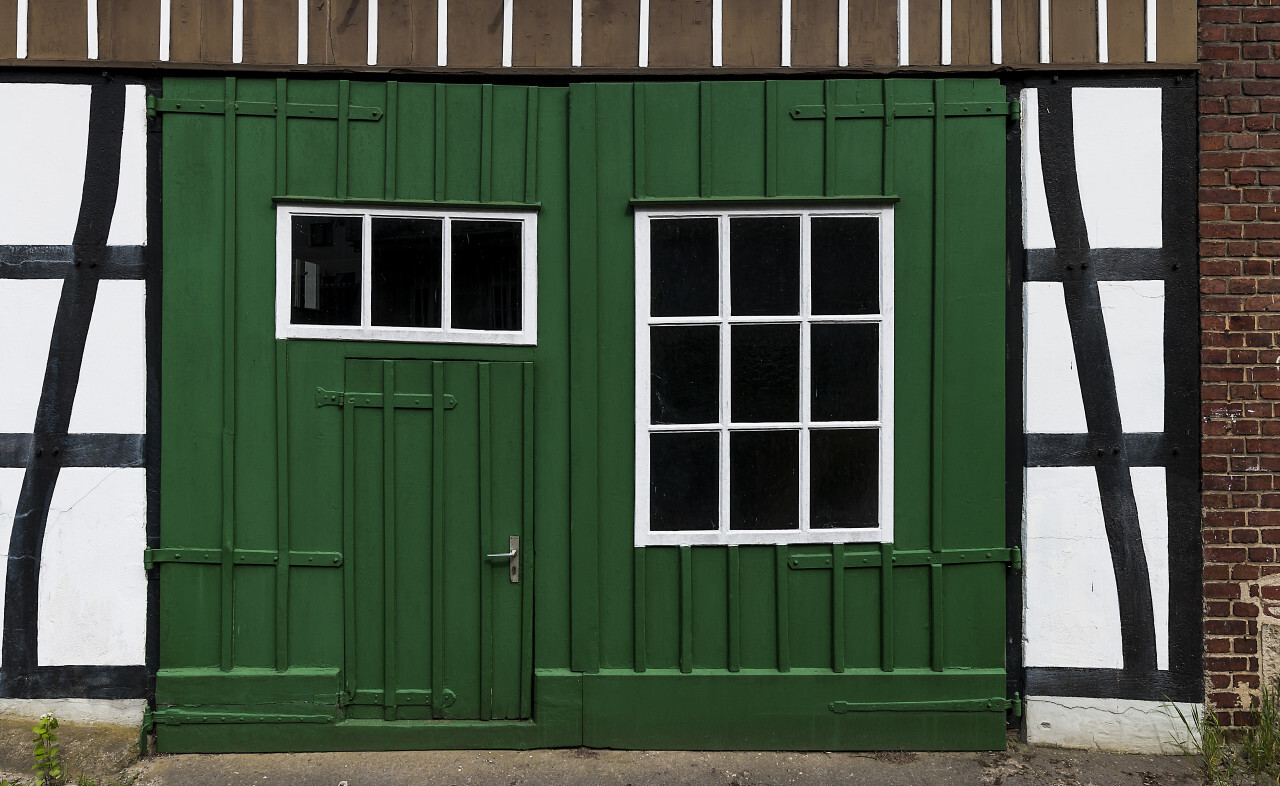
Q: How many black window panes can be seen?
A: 12